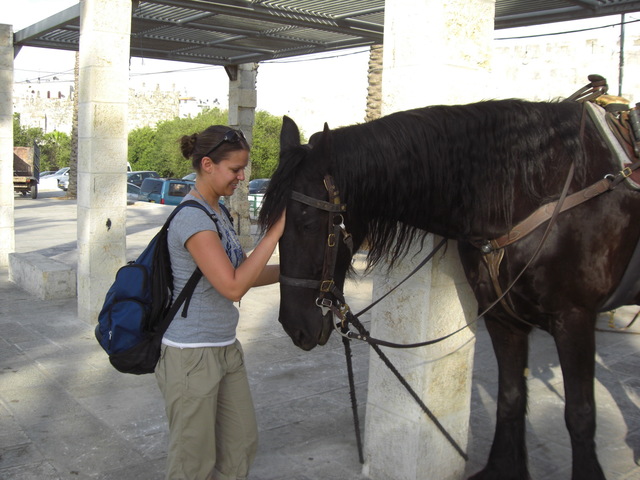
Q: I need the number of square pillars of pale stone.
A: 4